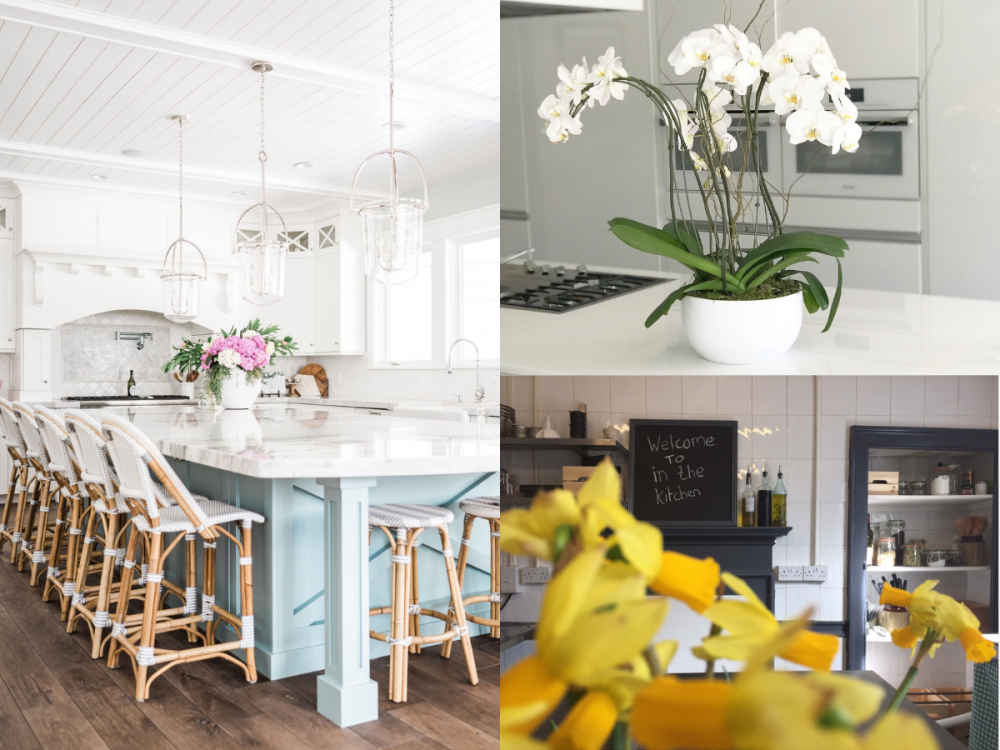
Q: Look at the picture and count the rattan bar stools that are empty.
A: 7